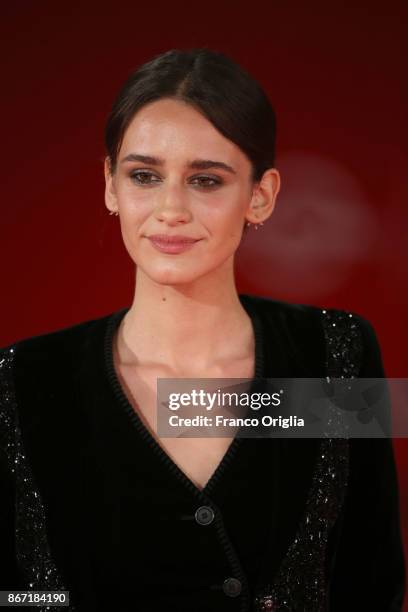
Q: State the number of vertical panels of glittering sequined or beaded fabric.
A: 2